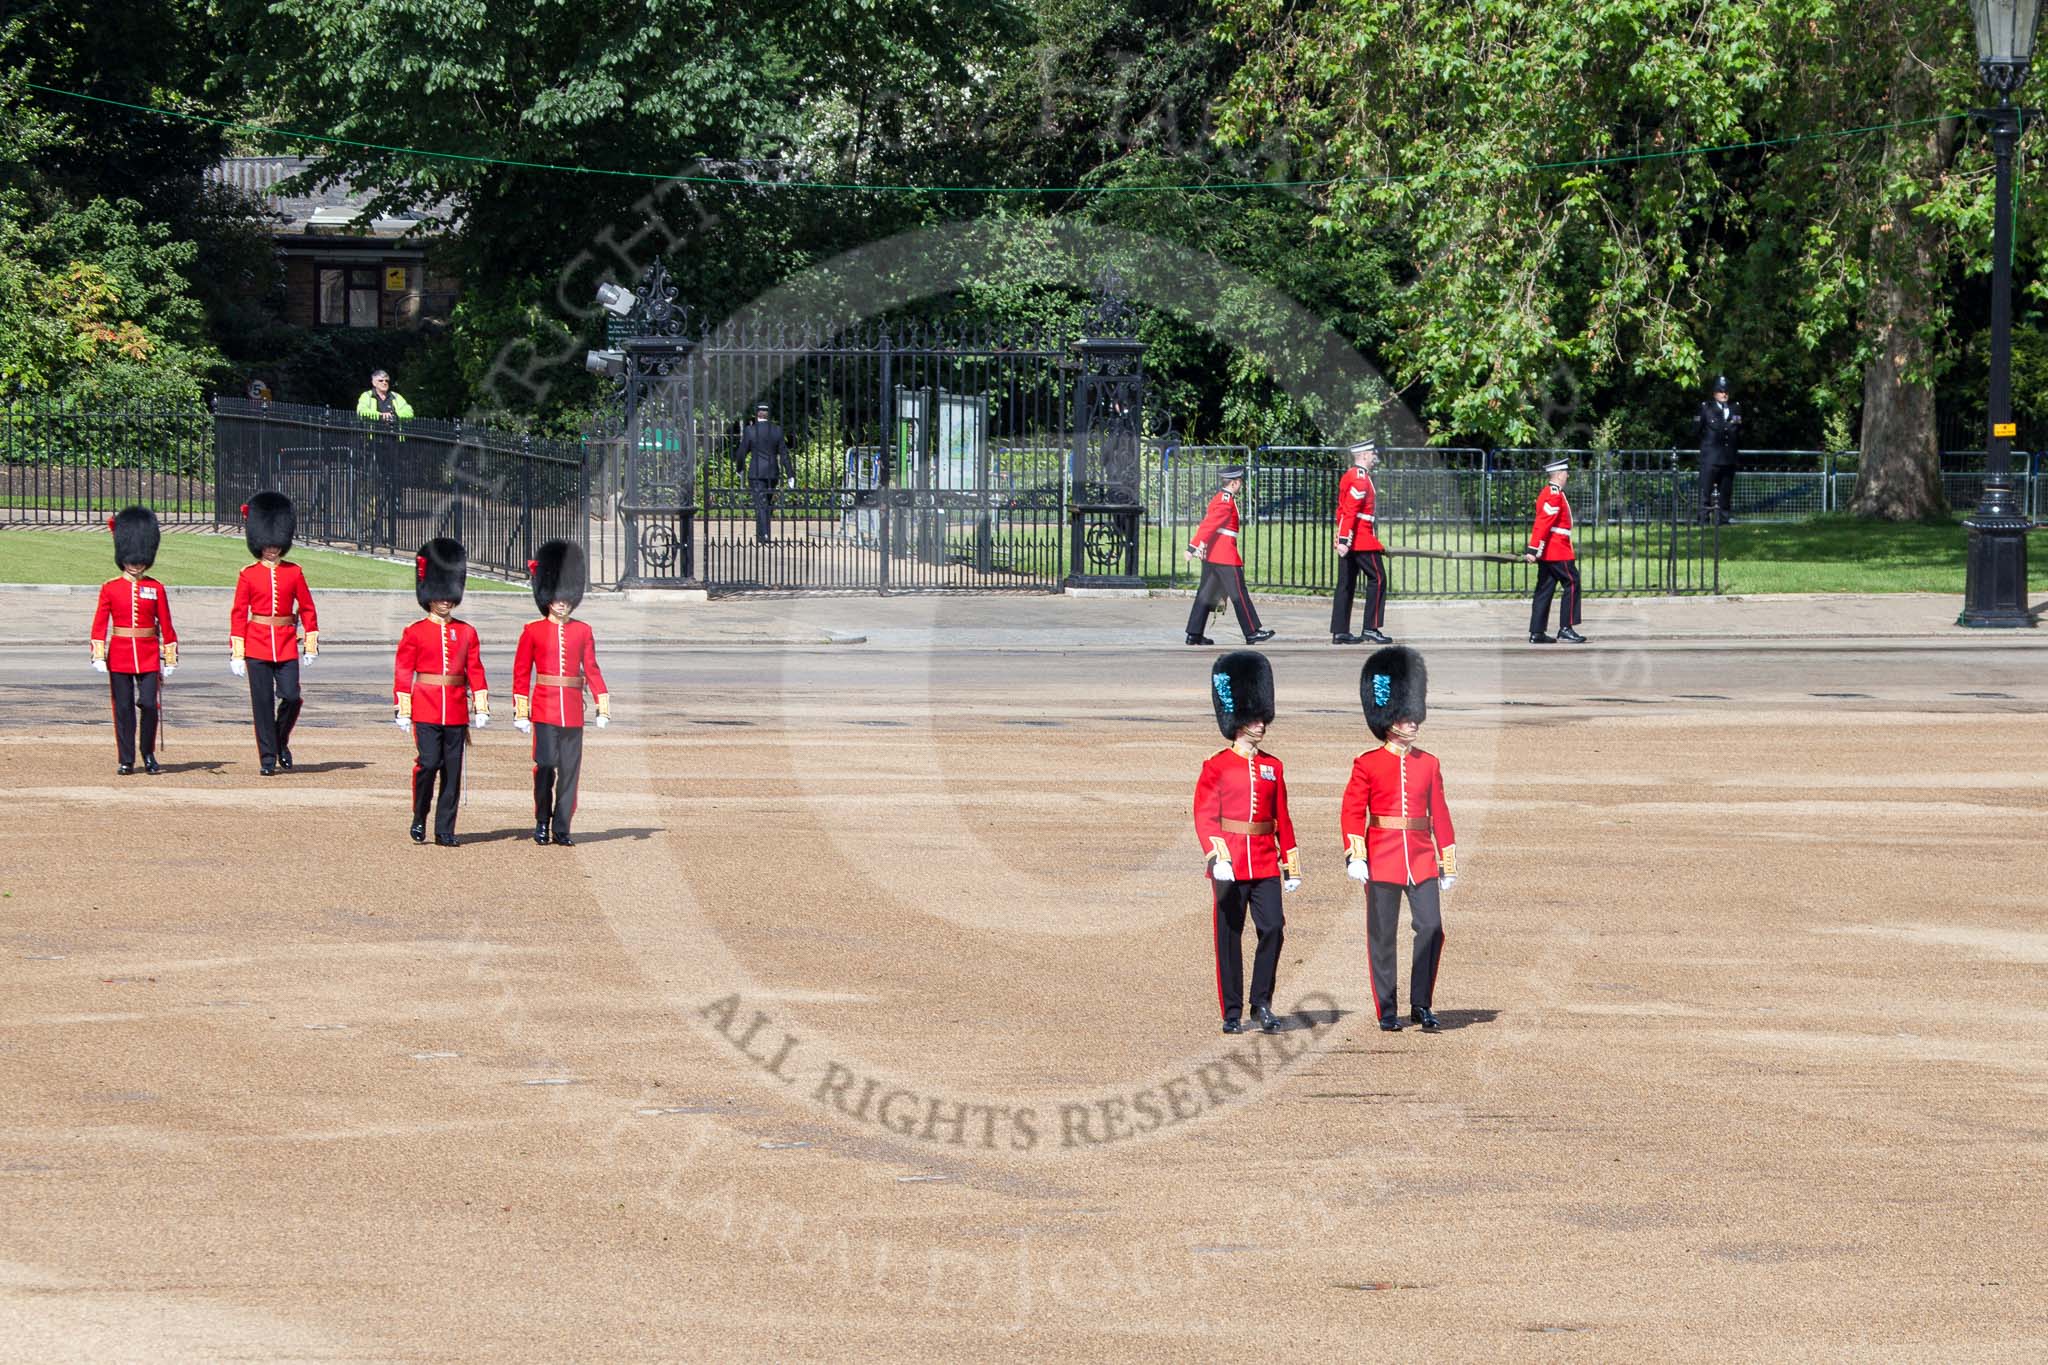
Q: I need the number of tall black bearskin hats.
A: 6